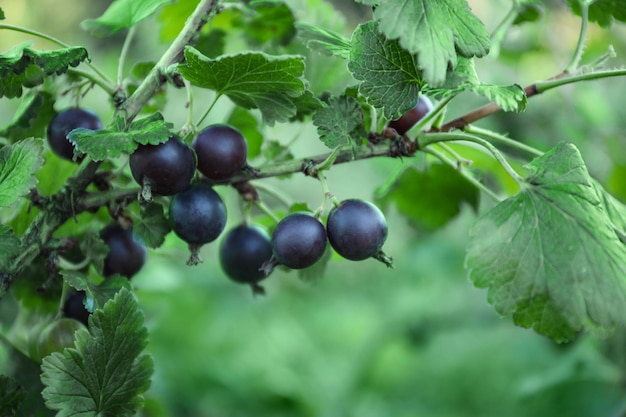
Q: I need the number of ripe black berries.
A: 10